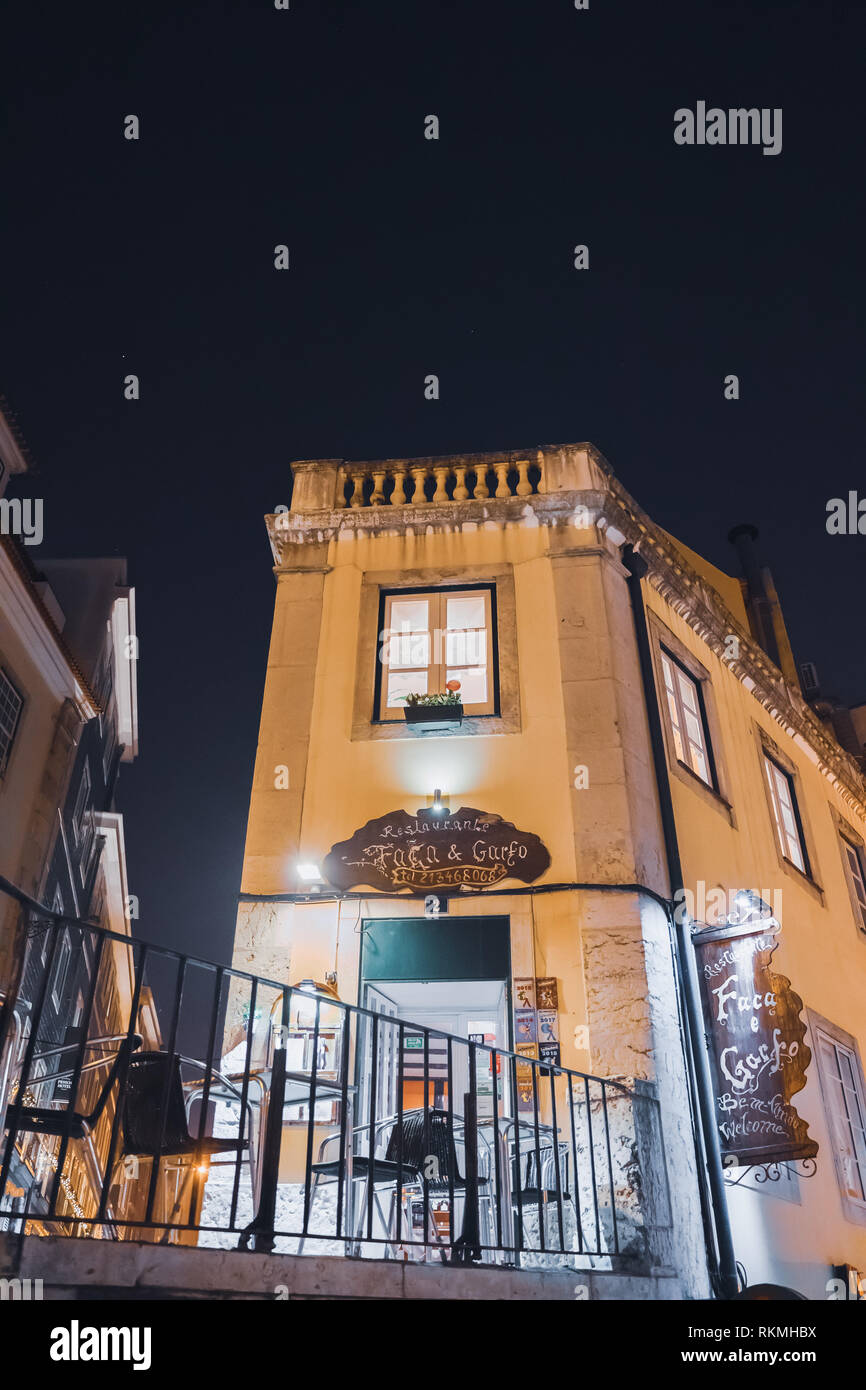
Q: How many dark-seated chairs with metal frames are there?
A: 5